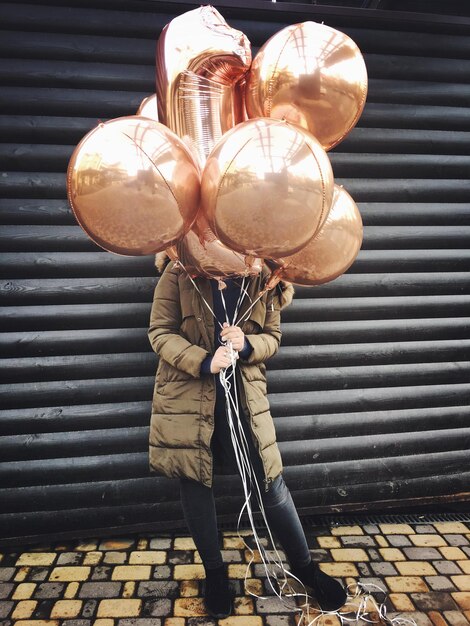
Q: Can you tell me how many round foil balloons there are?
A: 5